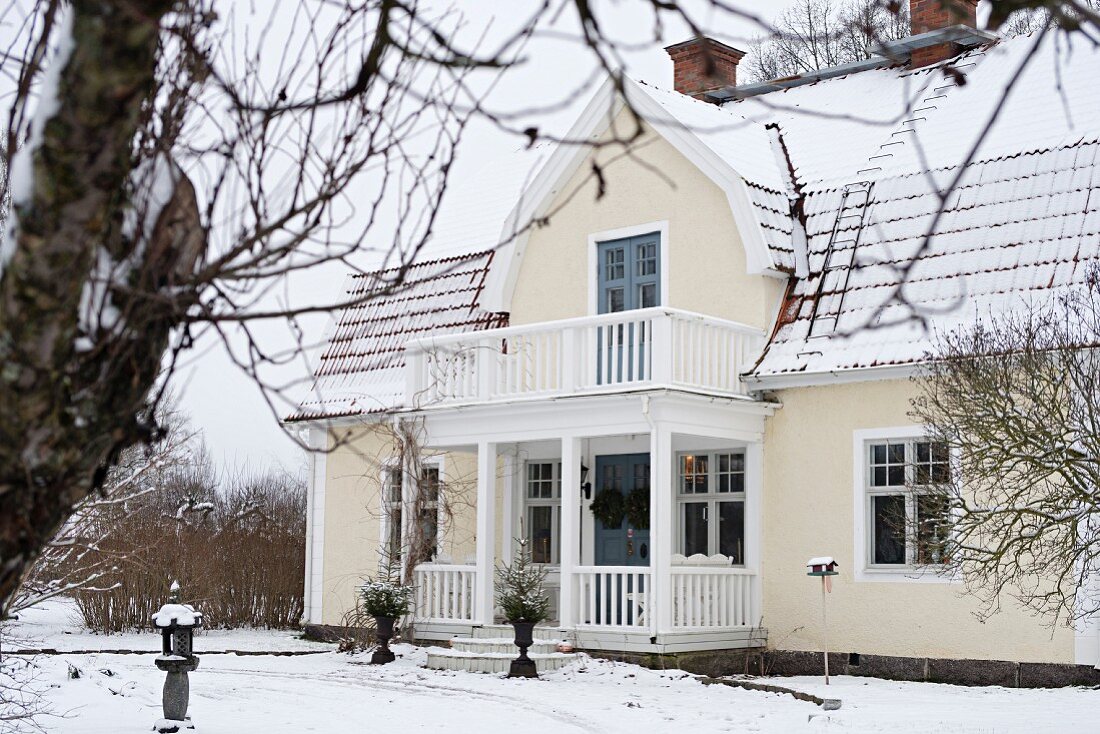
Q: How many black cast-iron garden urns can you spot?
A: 2